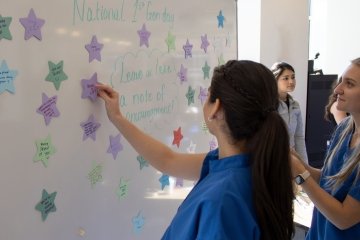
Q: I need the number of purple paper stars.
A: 13